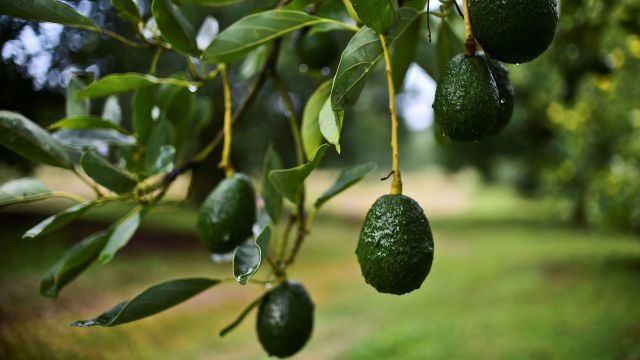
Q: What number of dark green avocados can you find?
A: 6